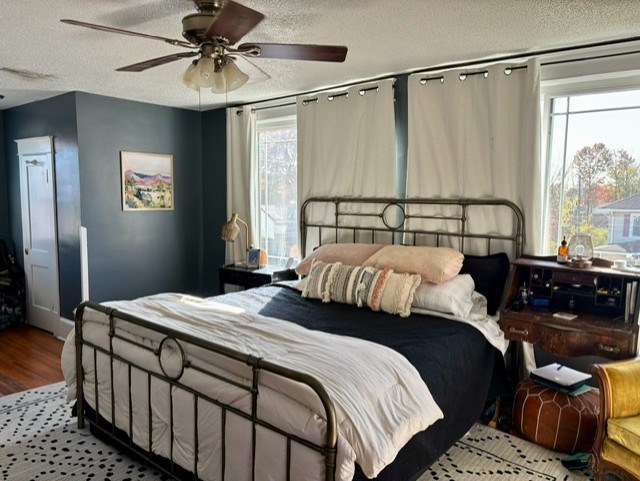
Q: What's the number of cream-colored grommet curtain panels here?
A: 3